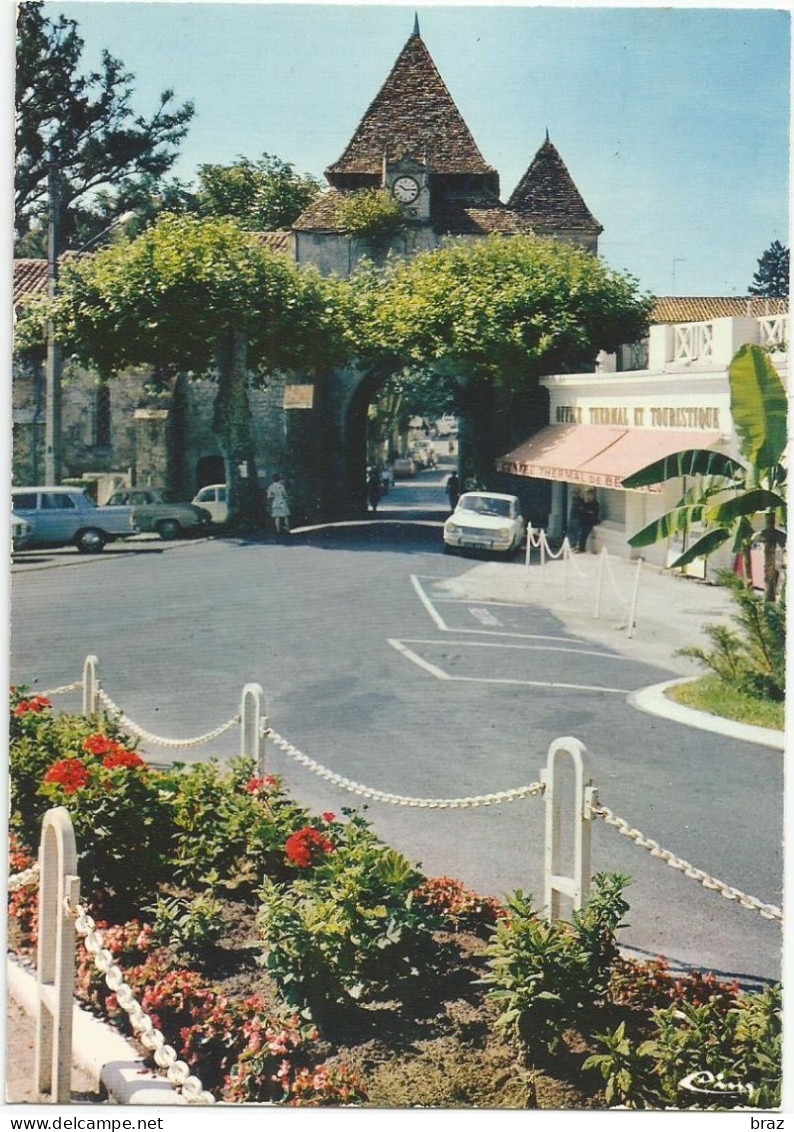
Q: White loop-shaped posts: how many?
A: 4